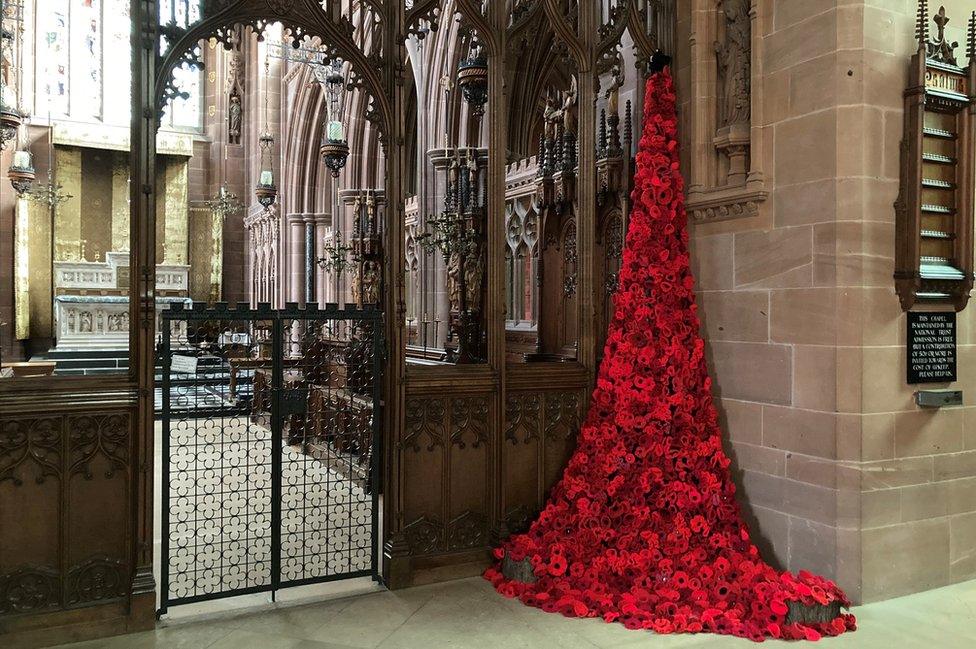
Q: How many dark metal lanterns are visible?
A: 5